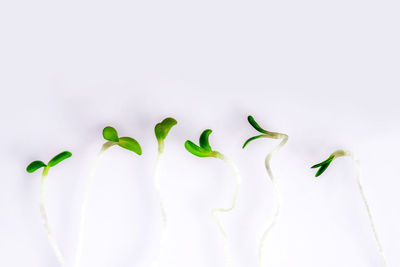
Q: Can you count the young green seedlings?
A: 6